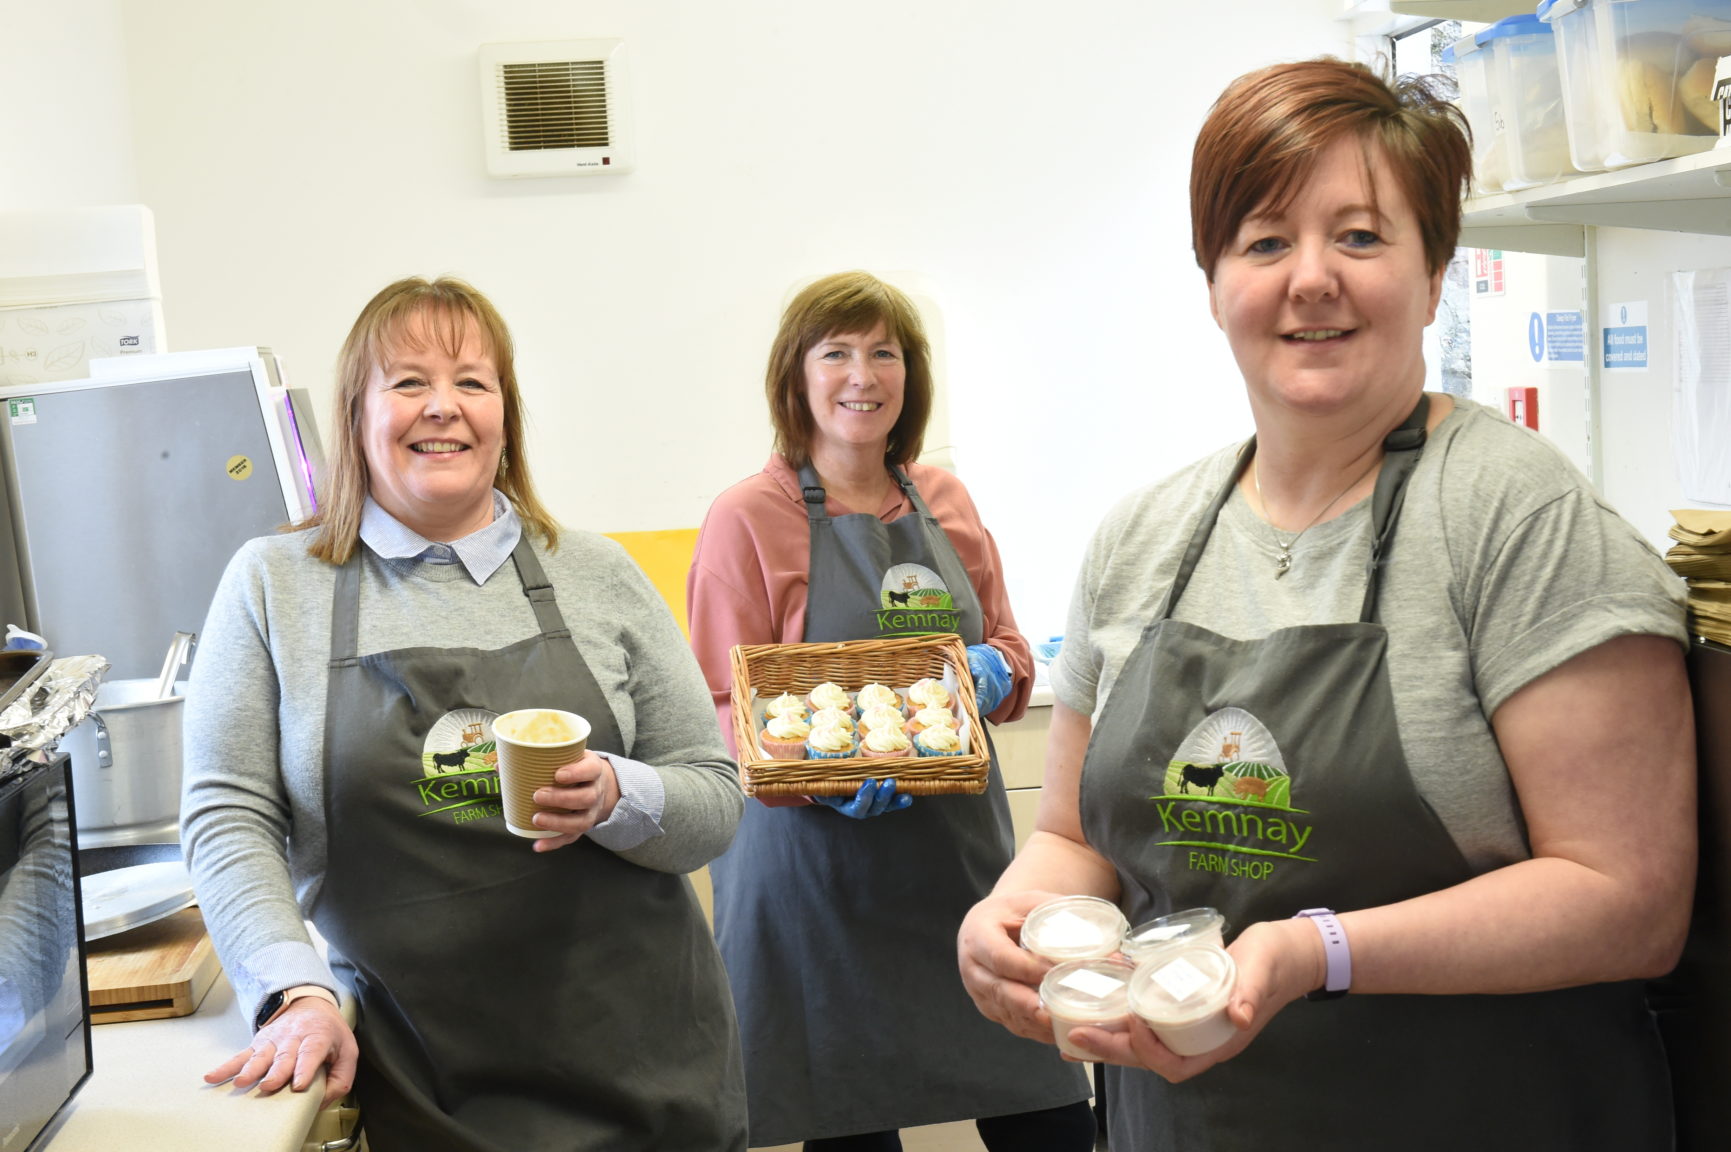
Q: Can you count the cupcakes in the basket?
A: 11